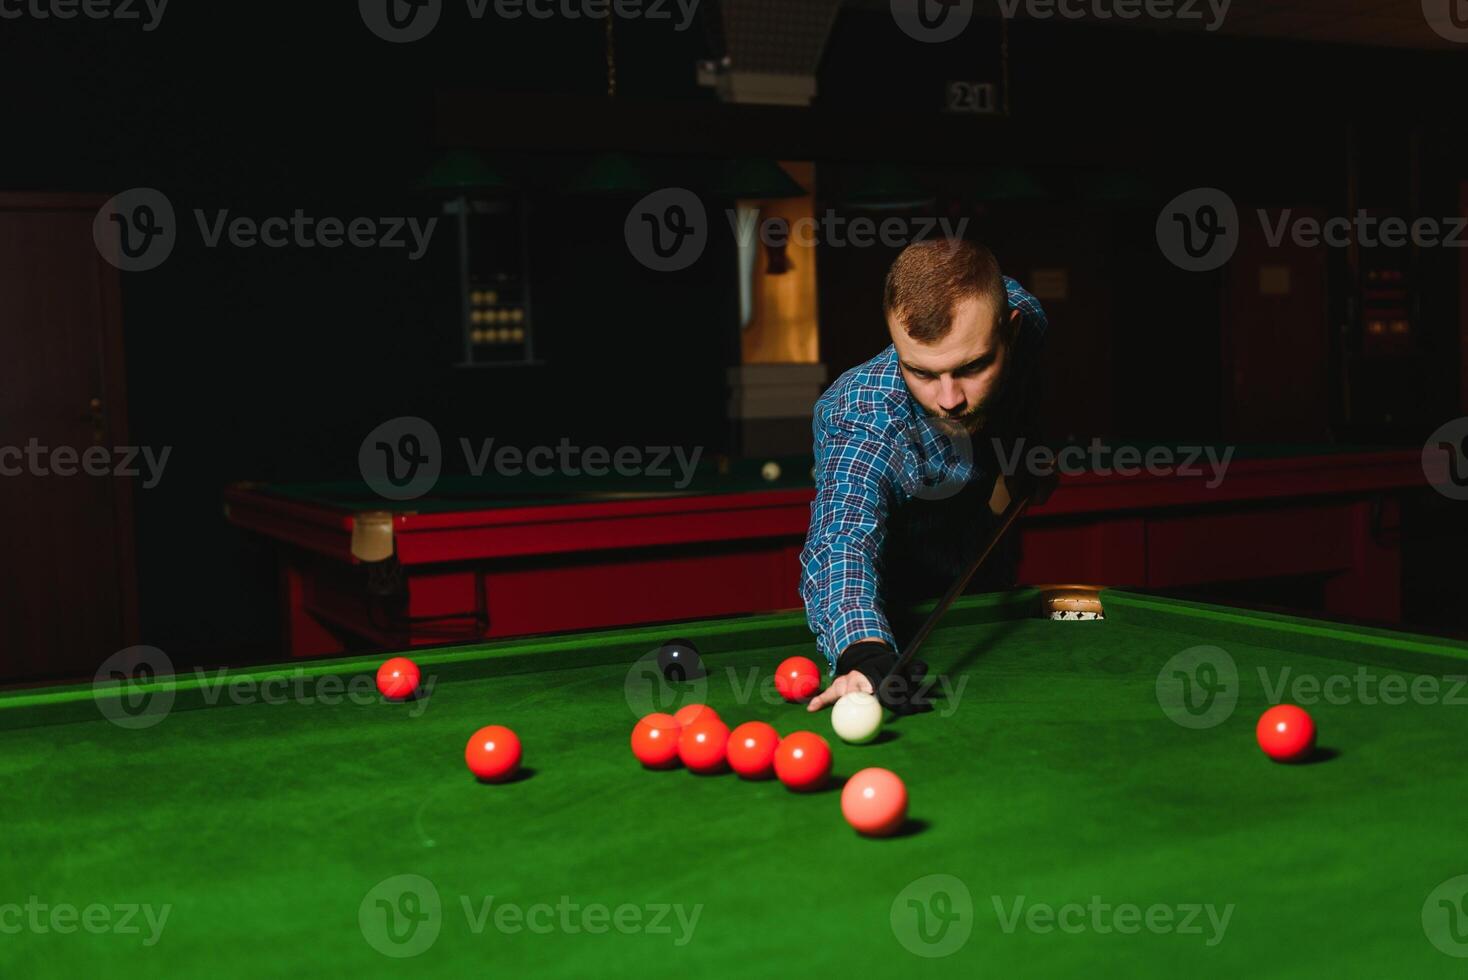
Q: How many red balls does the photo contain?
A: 9